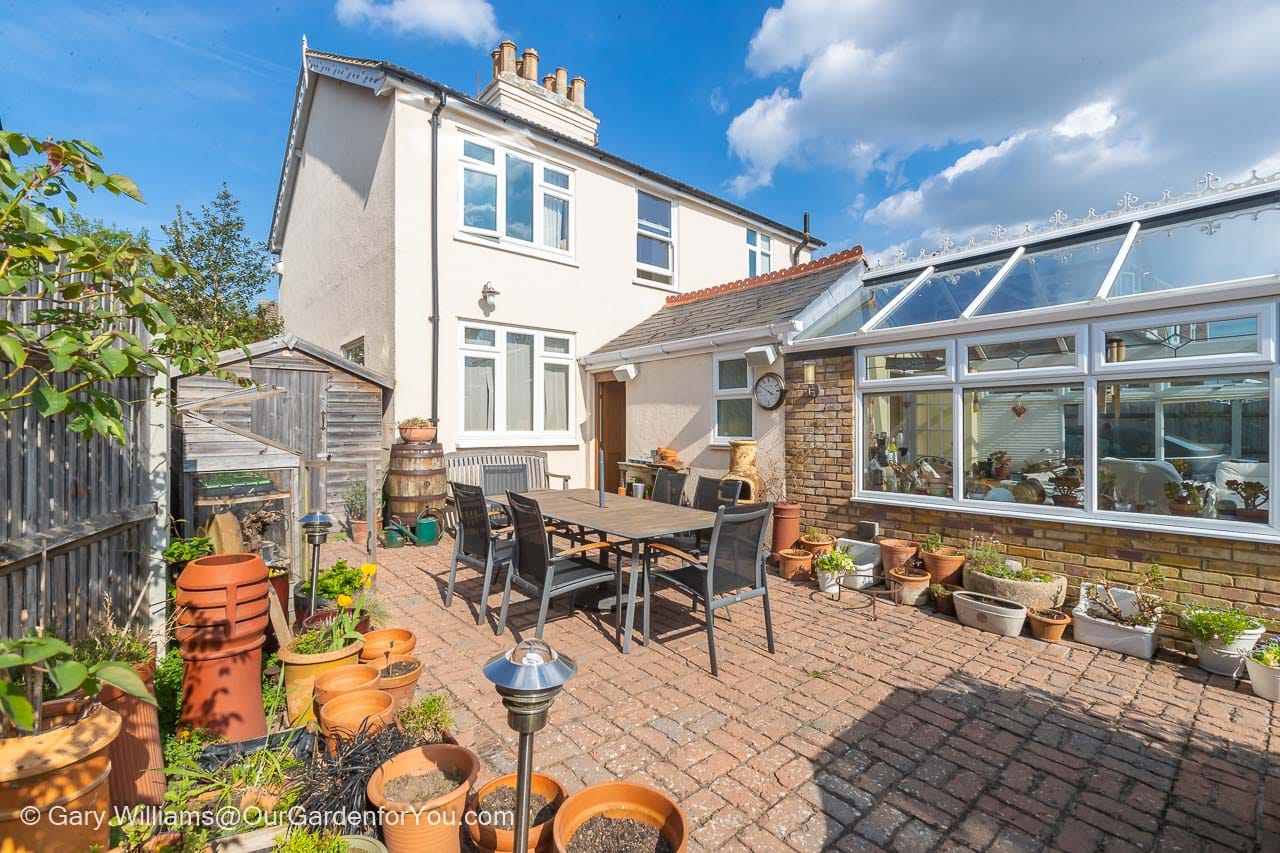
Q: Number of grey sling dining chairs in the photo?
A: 6